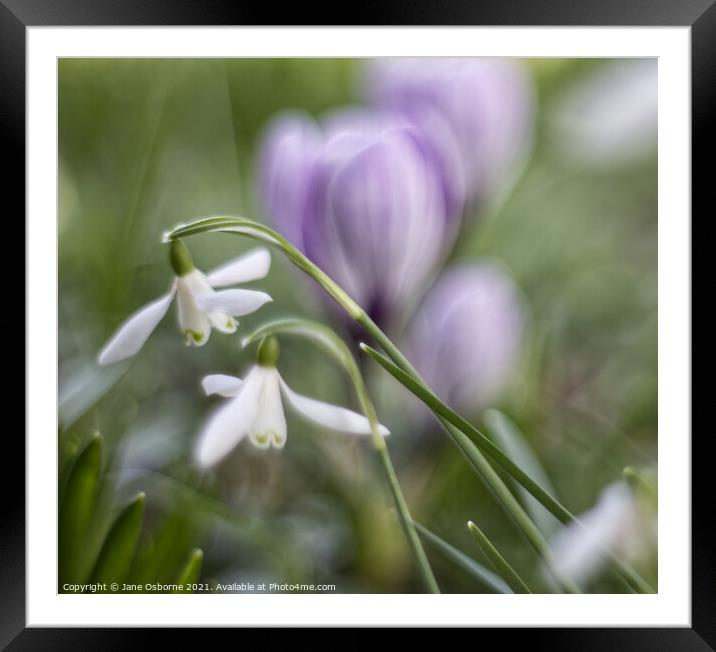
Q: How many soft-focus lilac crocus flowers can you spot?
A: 3